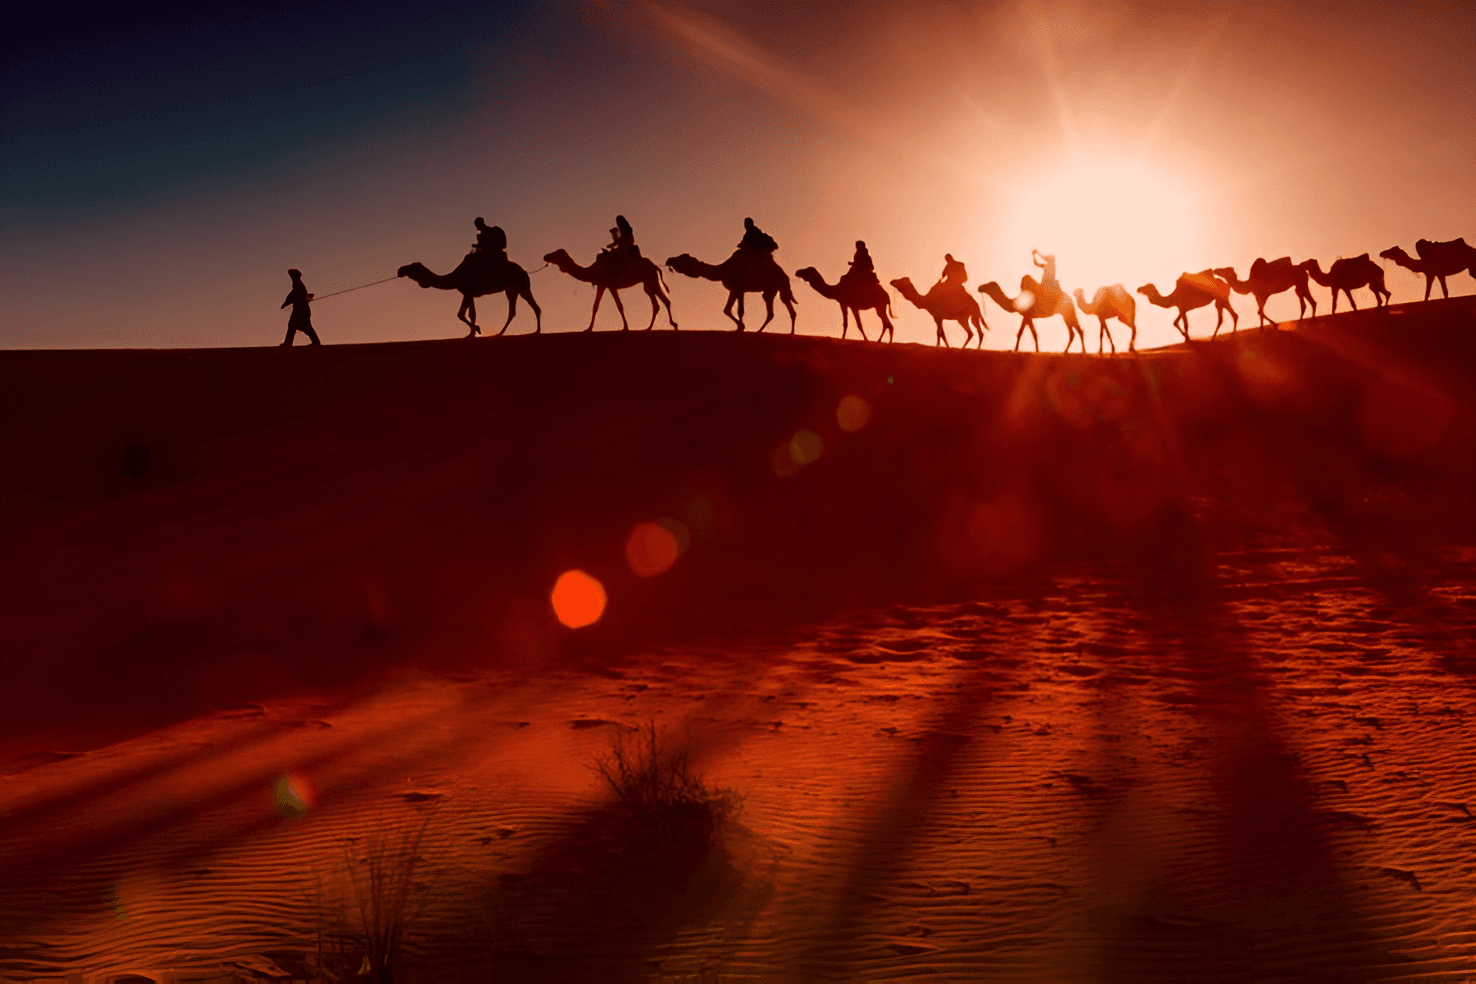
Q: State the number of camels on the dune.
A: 11